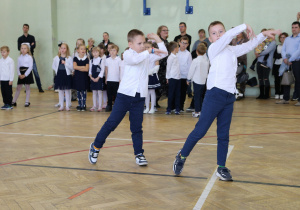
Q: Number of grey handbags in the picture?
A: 1